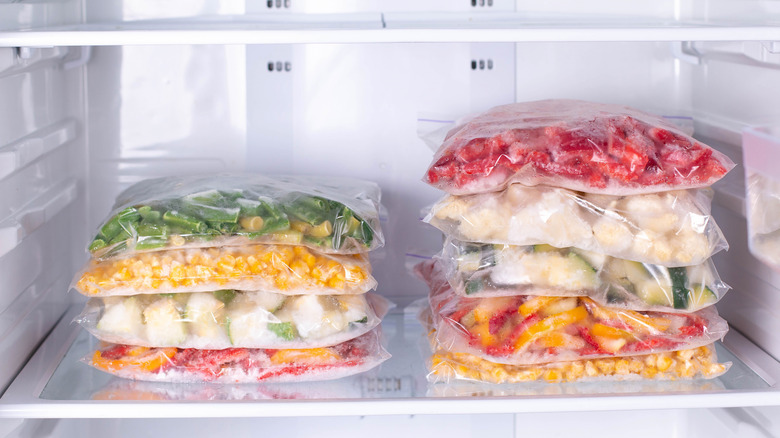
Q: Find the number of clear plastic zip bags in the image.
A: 9